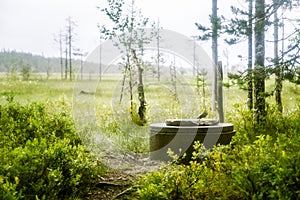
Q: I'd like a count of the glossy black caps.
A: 0